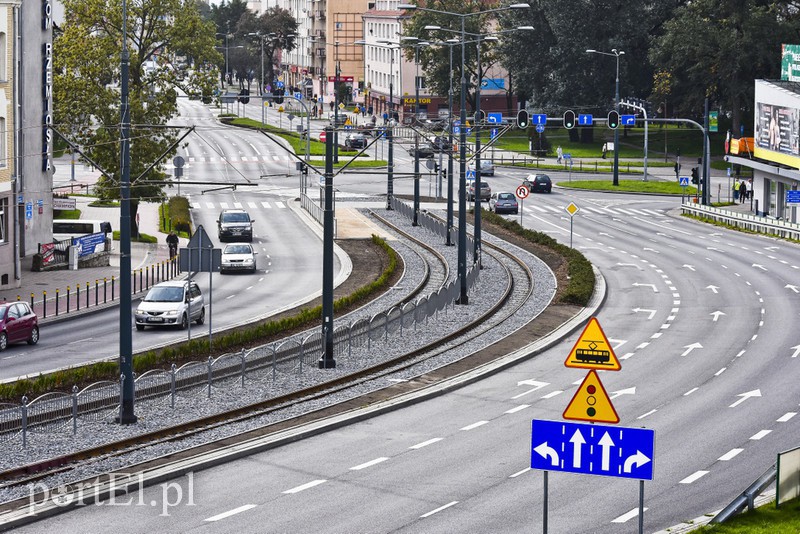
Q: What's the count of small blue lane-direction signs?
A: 4